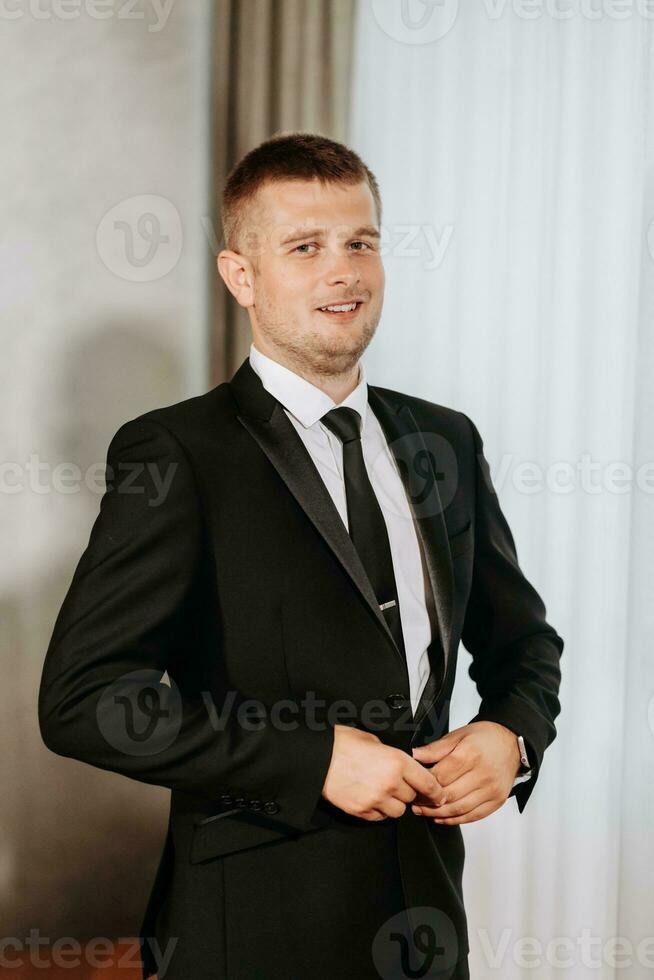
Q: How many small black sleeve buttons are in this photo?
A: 4